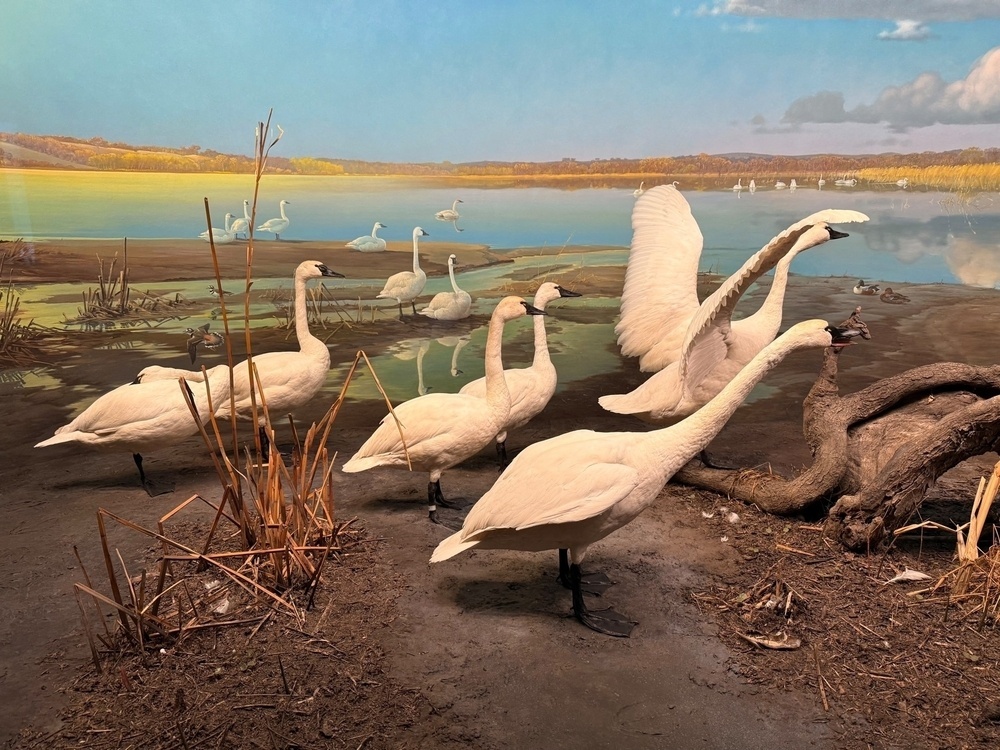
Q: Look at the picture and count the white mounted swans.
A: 6